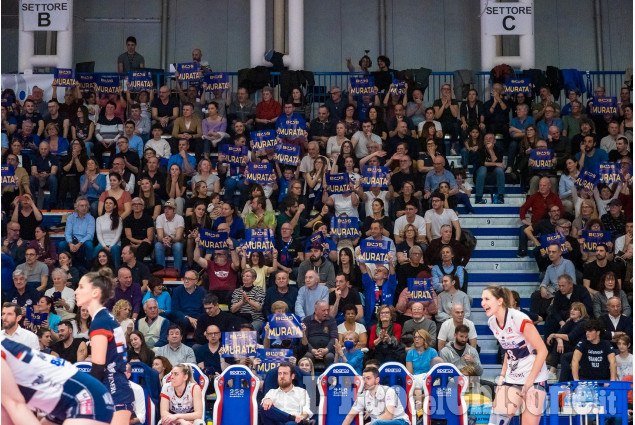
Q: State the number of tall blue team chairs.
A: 8